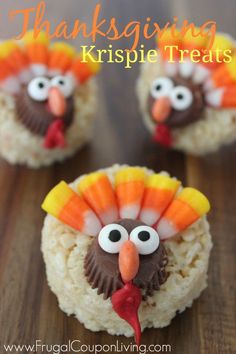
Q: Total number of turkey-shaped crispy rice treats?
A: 3